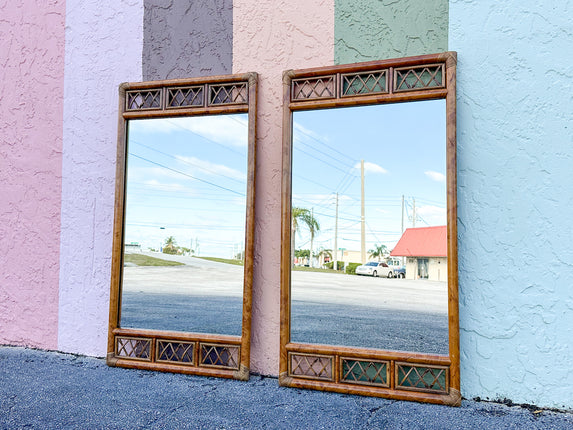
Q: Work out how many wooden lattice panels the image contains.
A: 12